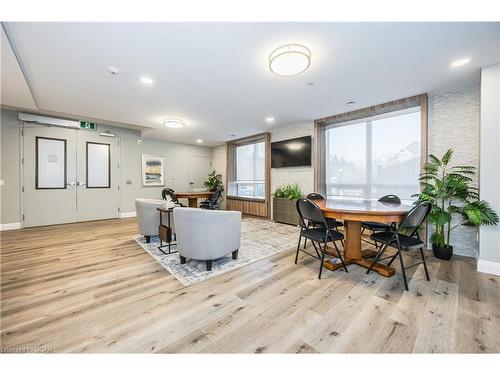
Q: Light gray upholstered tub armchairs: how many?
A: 2